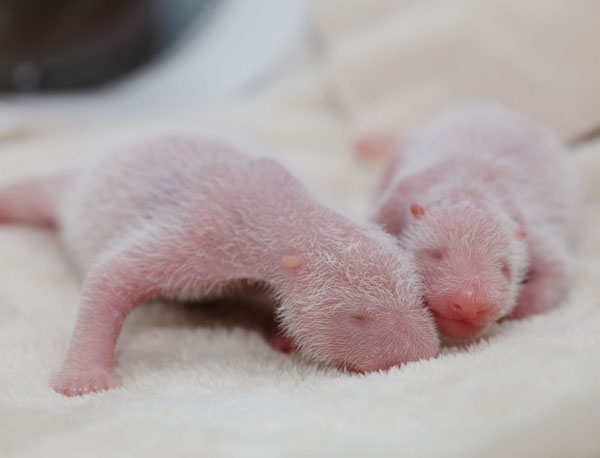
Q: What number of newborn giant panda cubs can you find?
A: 2